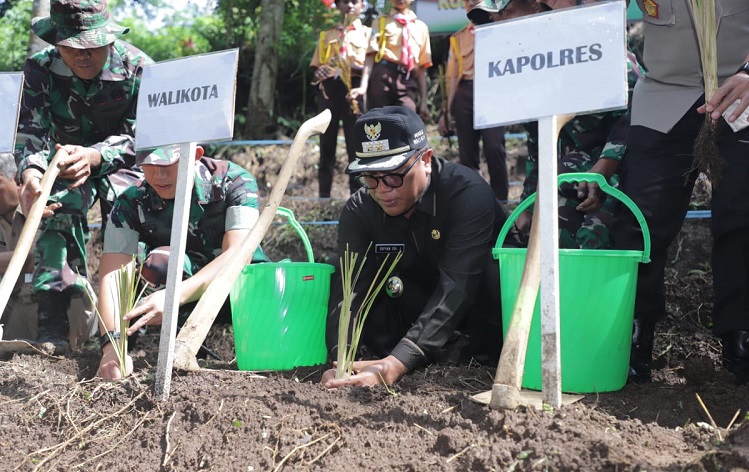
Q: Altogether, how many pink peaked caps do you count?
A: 0